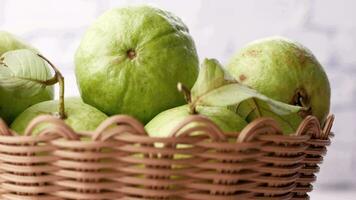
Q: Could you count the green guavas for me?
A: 5